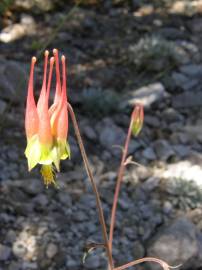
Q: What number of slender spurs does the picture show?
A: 5